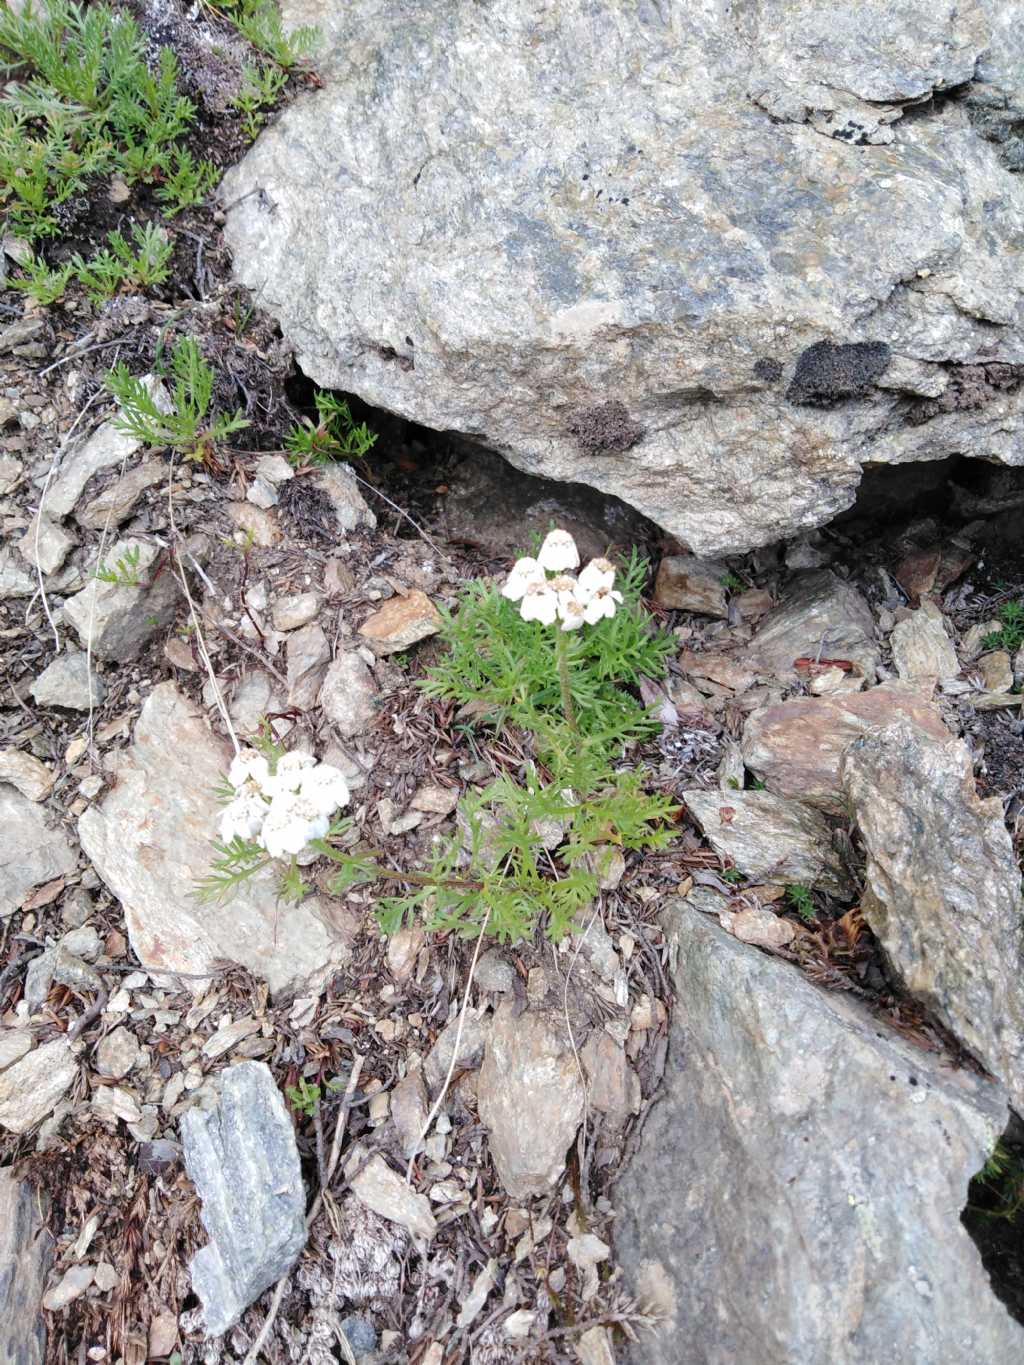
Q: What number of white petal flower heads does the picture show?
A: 14